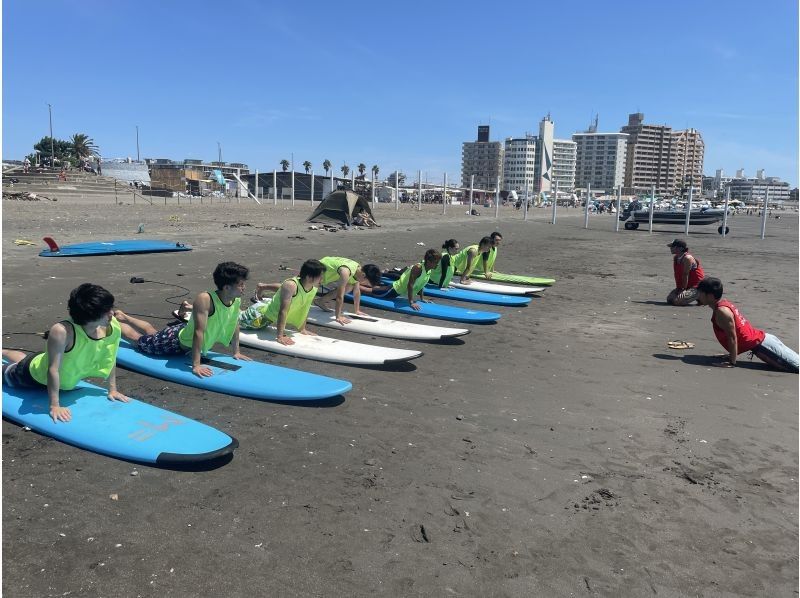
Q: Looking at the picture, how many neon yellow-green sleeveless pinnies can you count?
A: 8